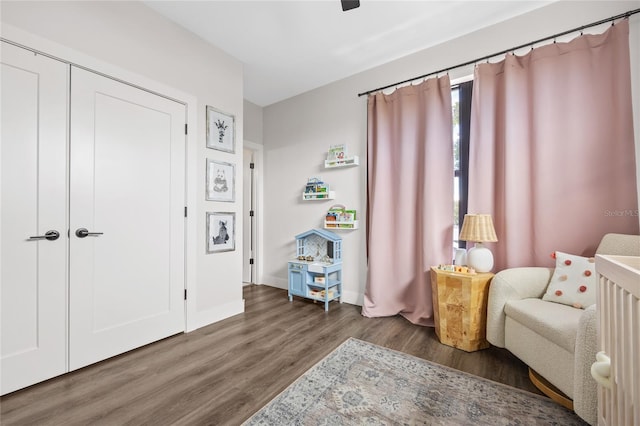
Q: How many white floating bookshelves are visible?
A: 3